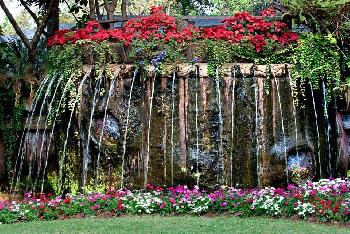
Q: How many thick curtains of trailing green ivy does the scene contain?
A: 2